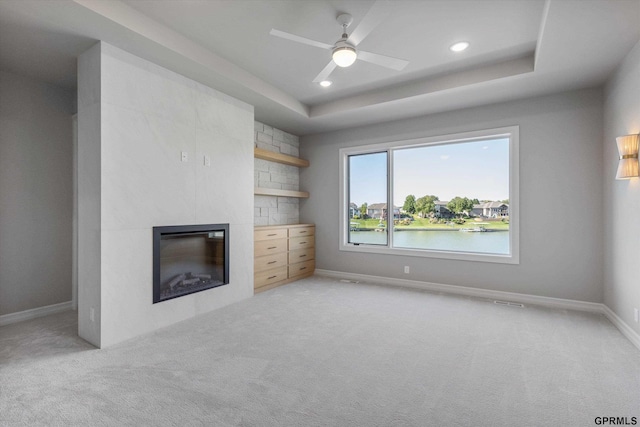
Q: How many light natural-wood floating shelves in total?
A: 2